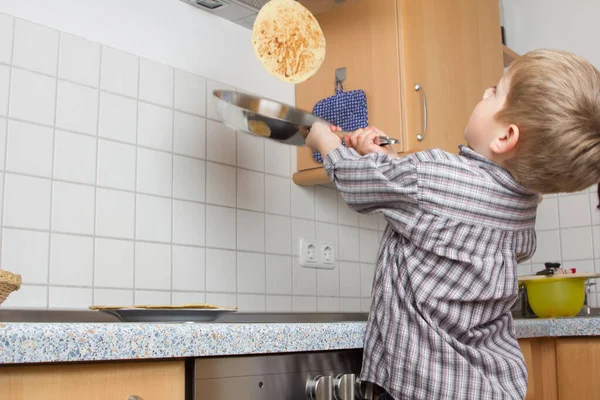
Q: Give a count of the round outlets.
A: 2